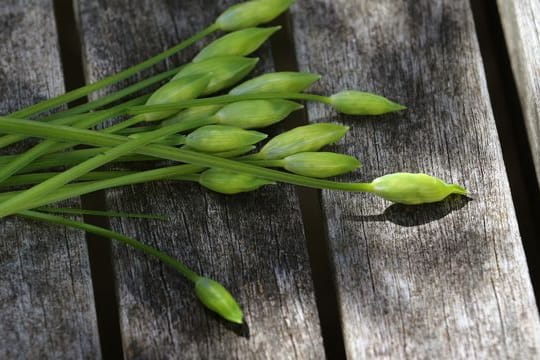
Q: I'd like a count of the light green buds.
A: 13